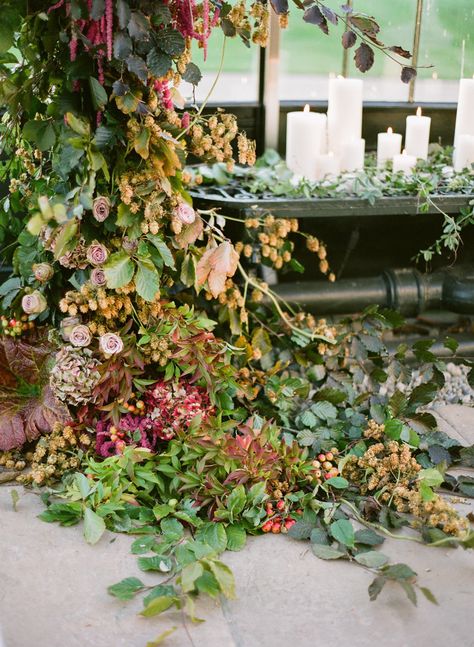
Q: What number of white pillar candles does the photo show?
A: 9